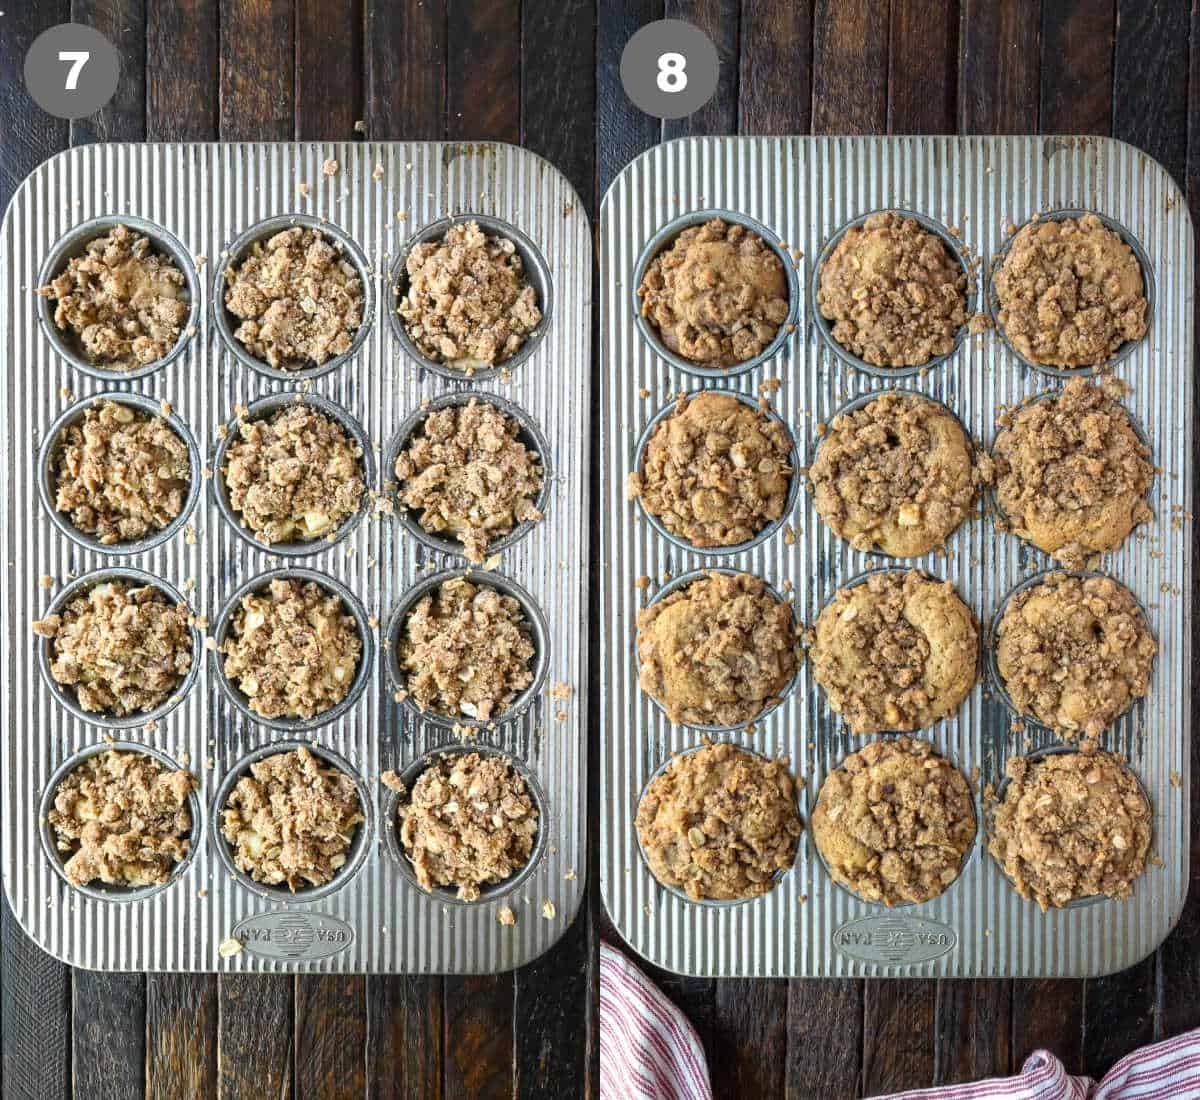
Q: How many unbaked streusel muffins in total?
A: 12